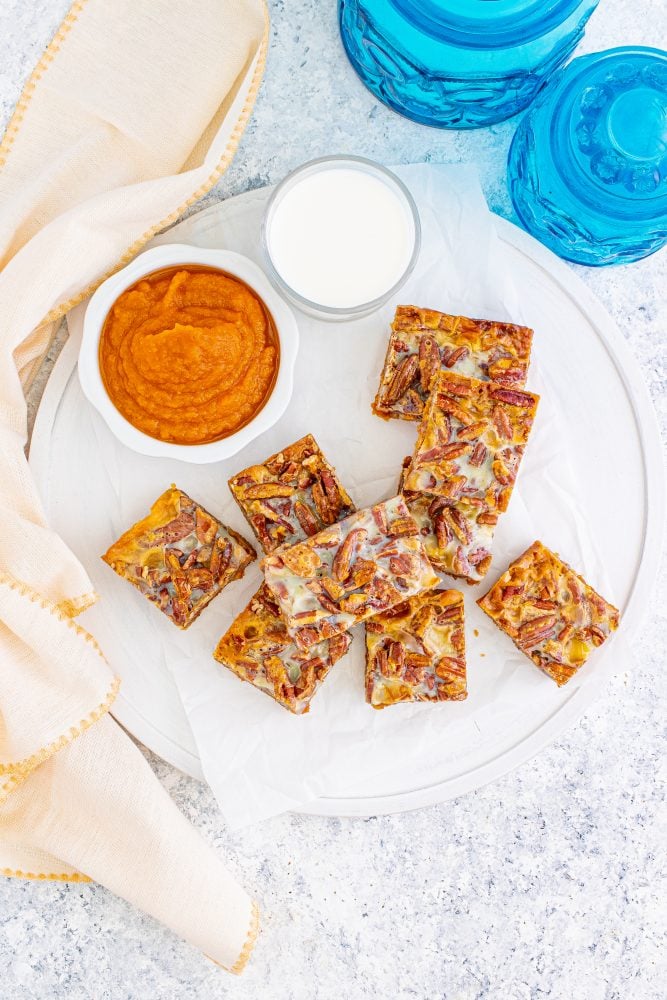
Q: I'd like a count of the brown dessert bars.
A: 9